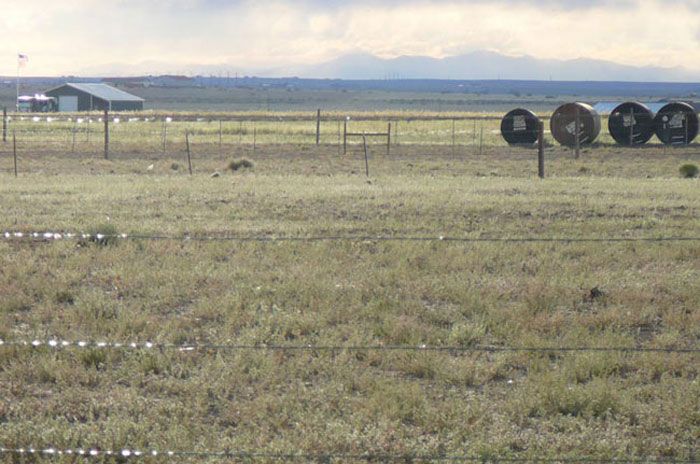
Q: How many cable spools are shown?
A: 4